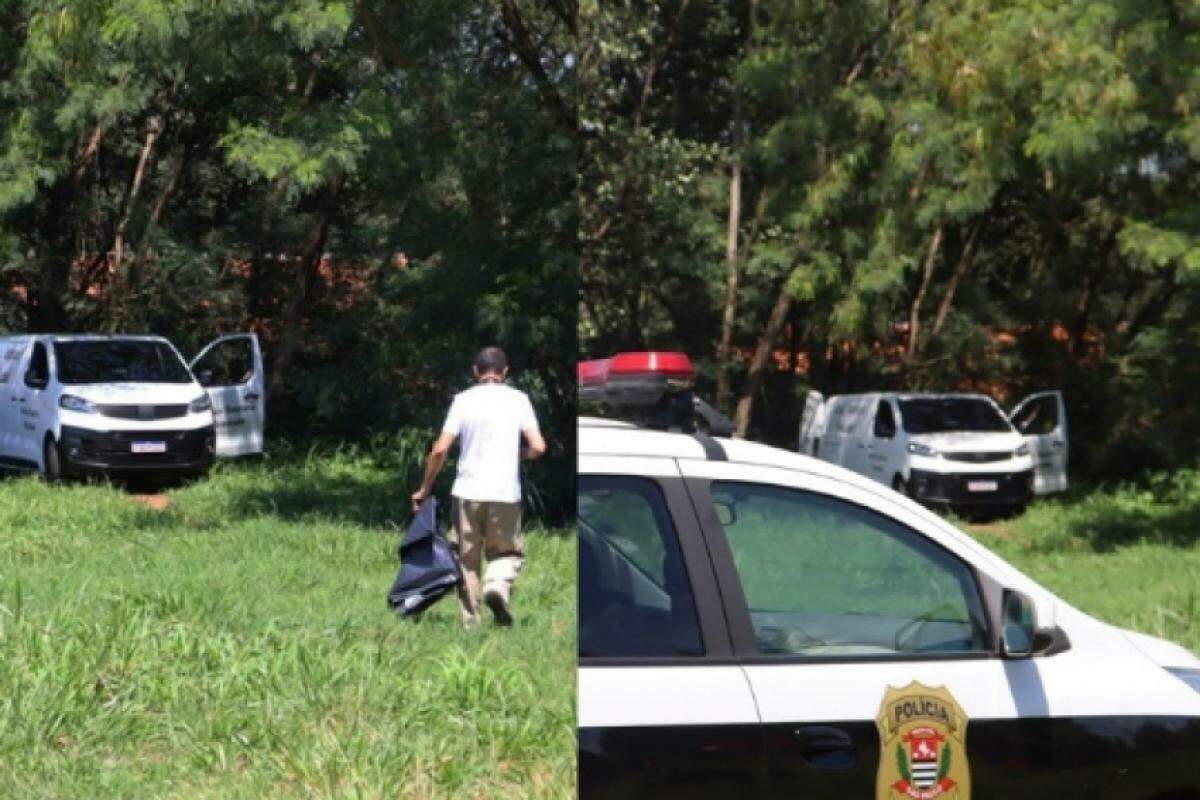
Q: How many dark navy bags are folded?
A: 1